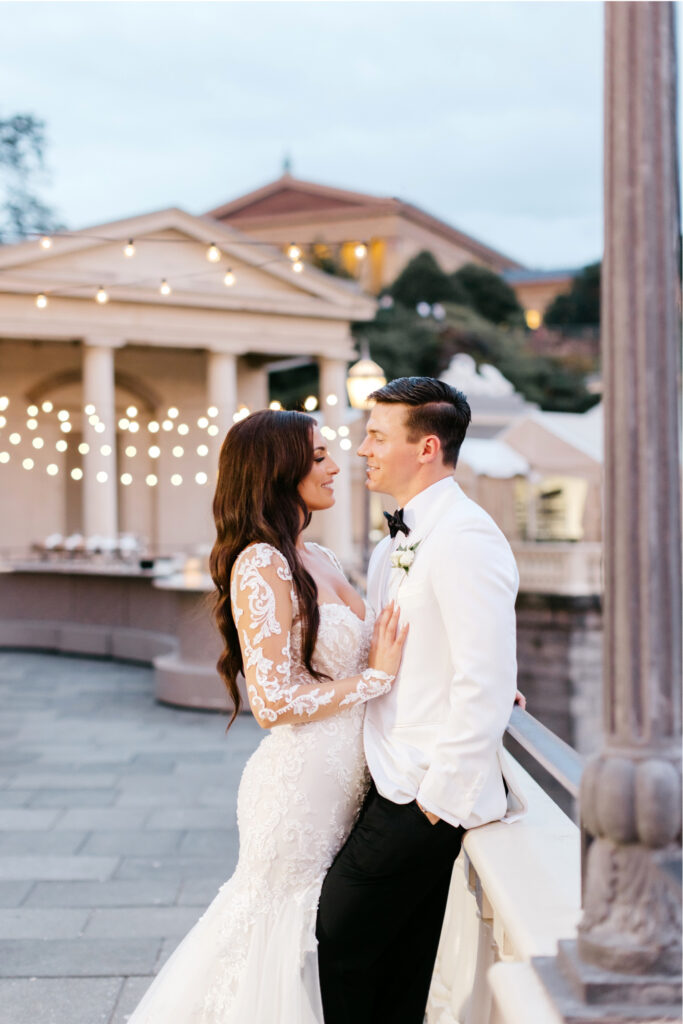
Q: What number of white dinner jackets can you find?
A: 1